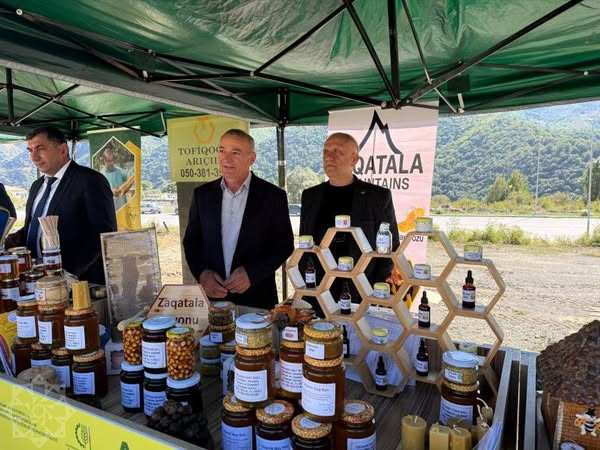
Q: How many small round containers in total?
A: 8